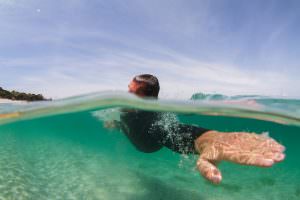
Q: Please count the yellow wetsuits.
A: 0